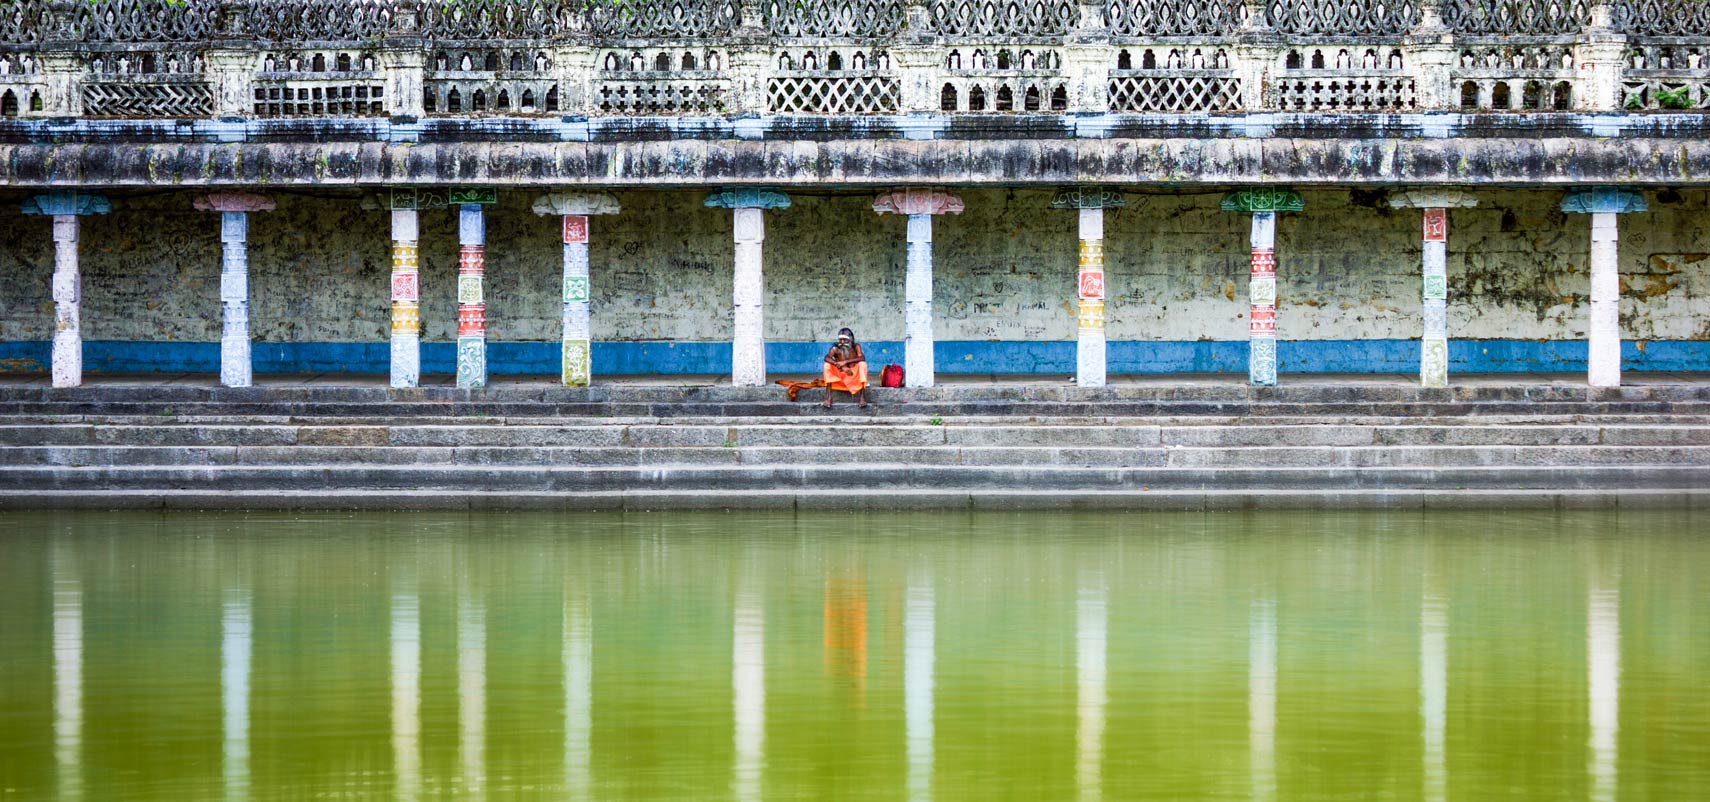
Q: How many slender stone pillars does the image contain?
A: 11